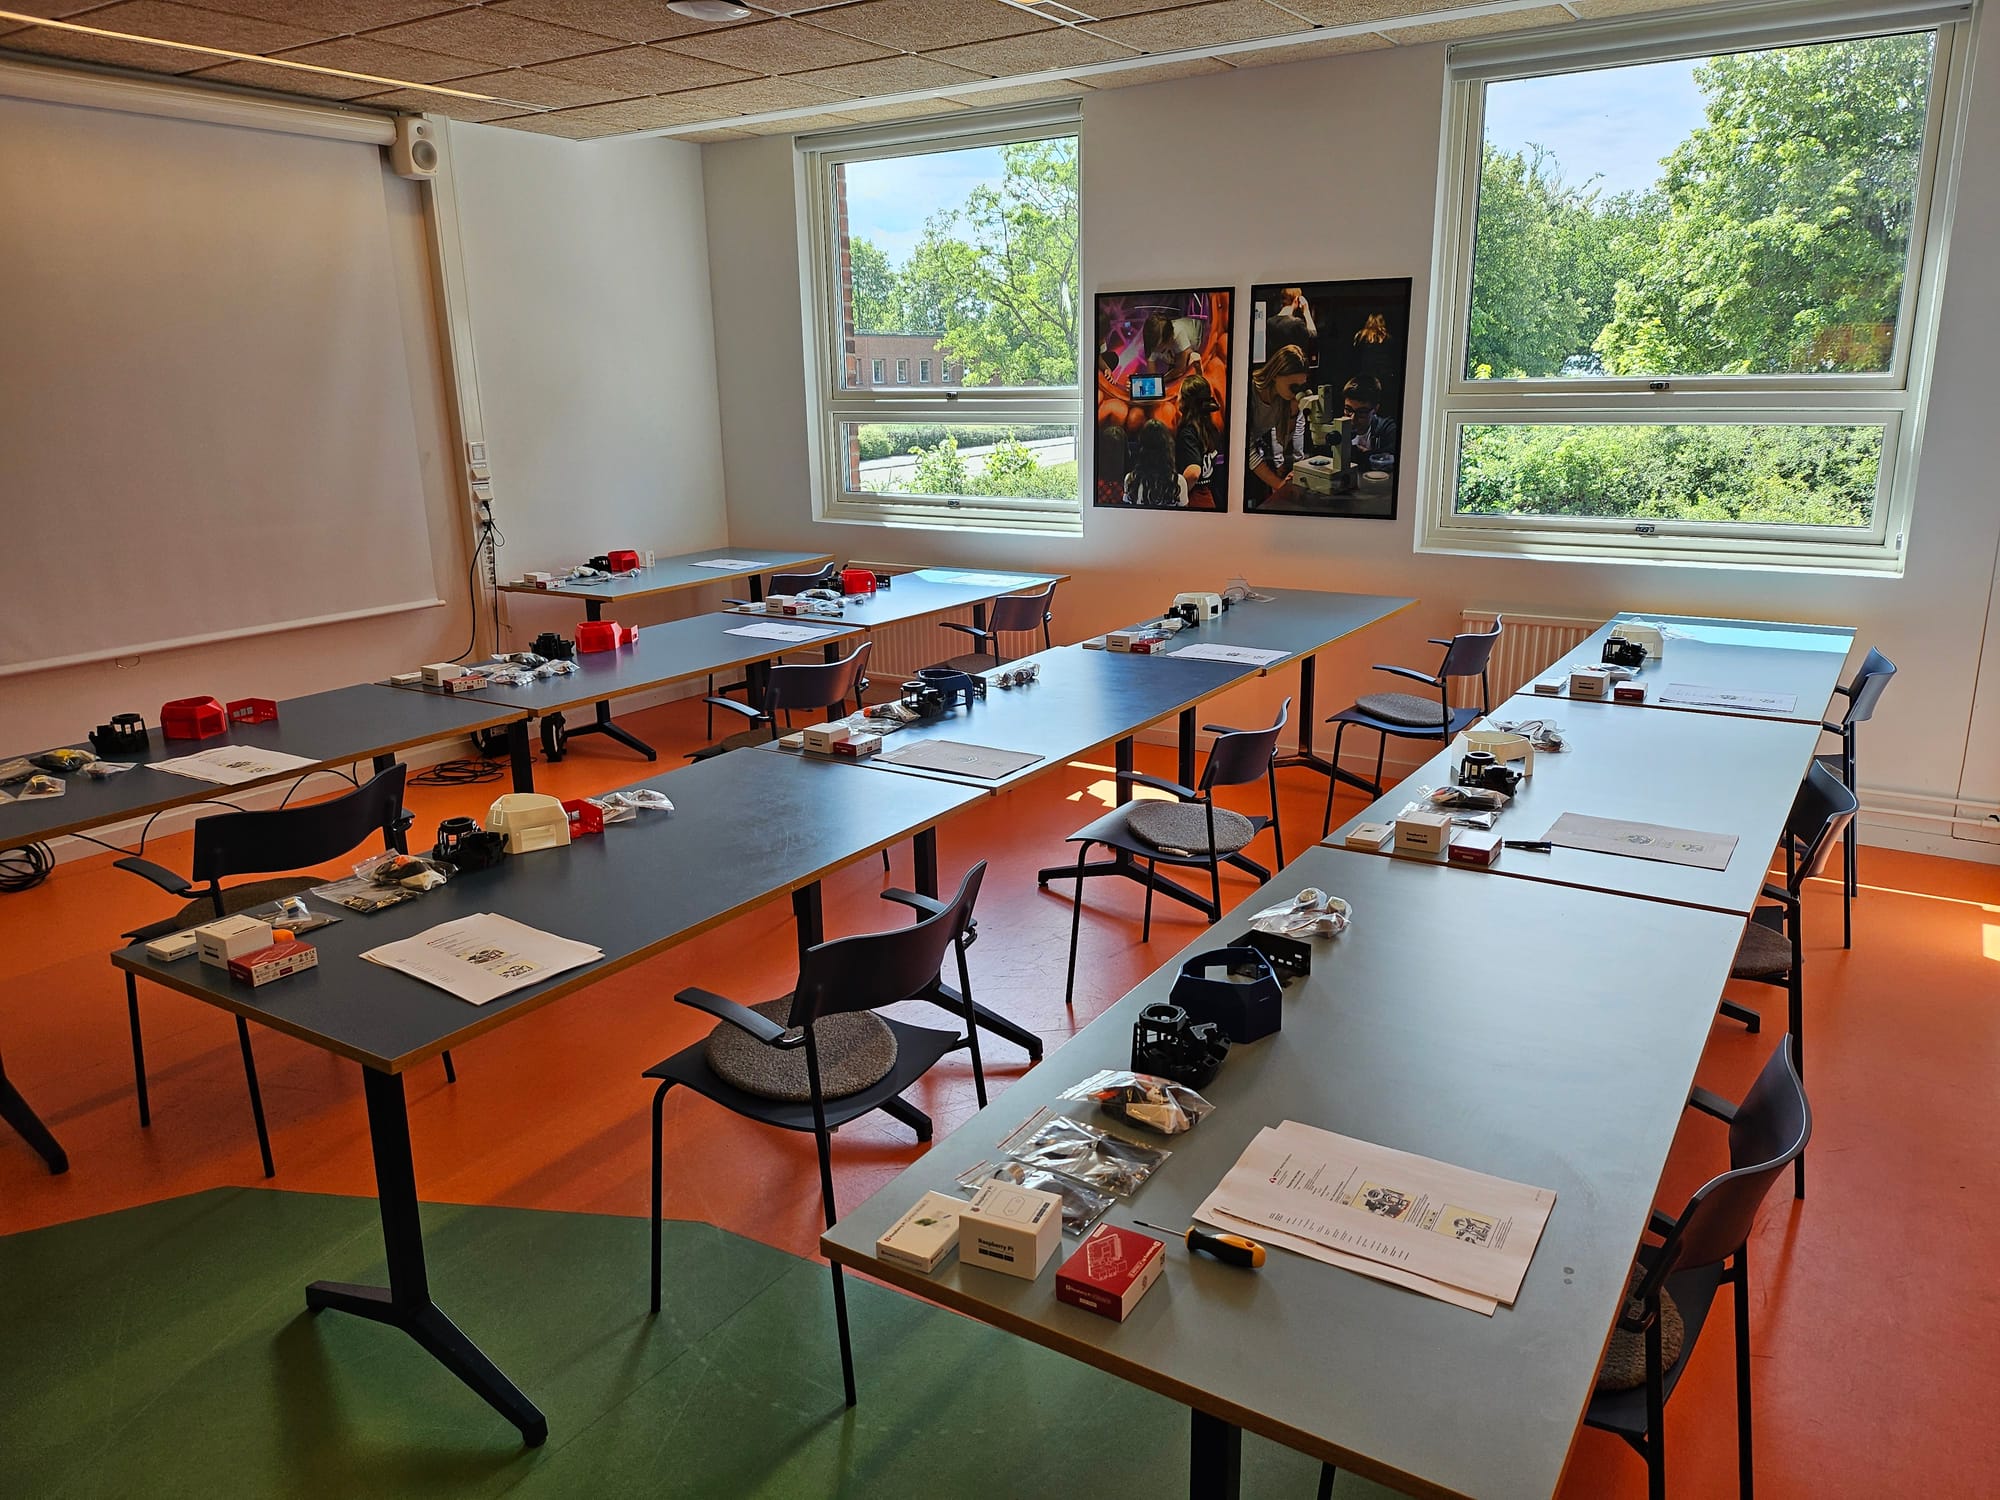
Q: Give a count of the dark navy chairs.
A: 10